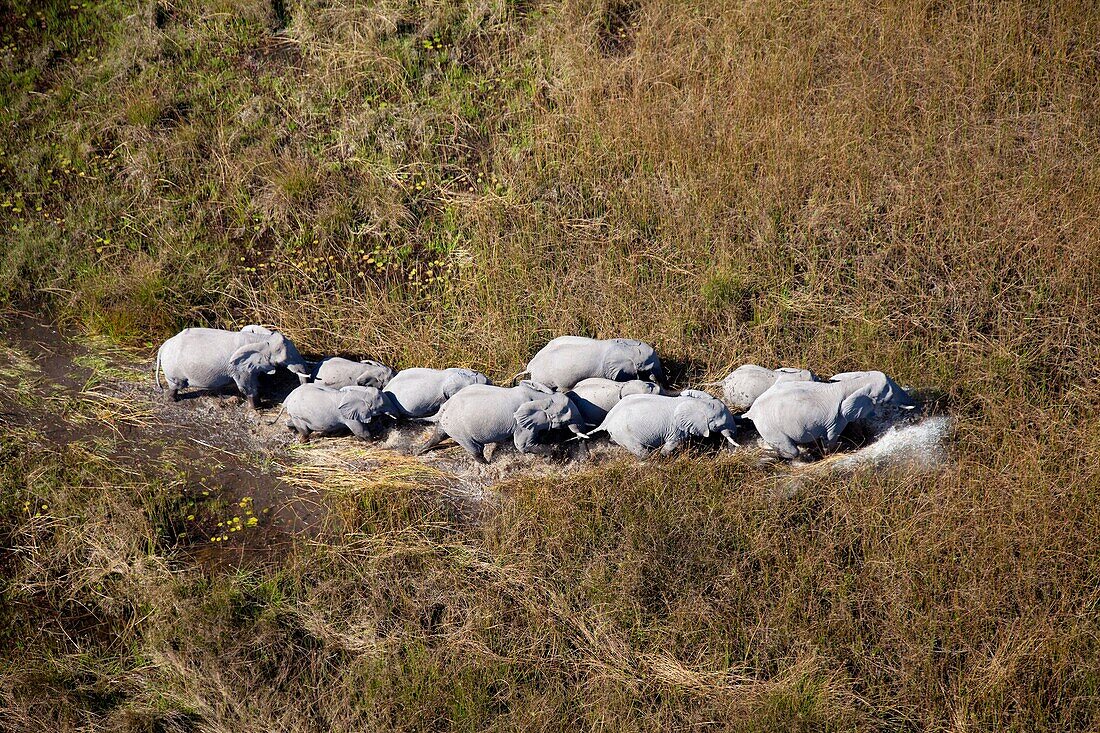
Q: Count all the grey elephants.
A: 10